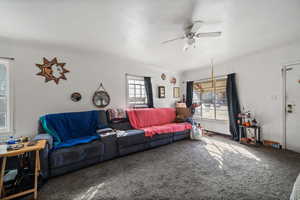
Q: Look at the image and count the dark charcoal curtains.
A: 3